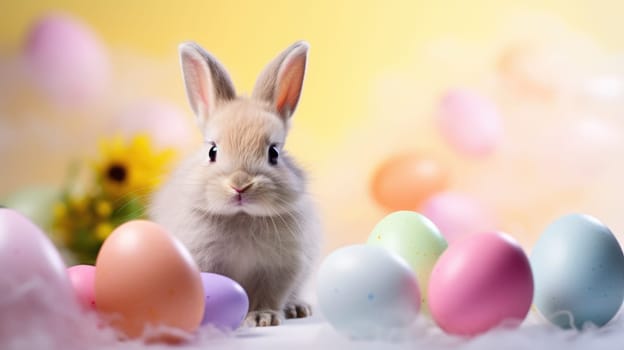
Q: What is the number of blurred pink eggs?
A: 4